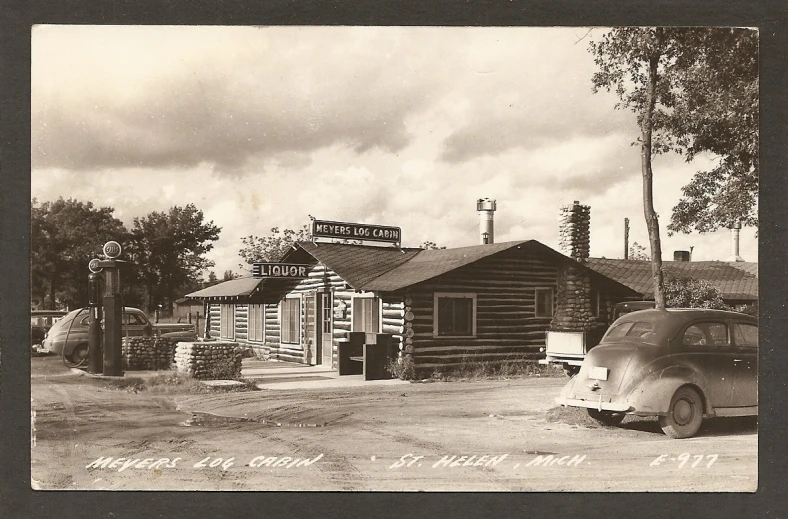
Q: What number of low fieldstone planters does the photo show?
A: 2